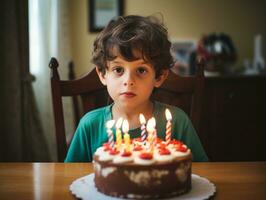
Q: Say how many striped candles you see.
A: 3